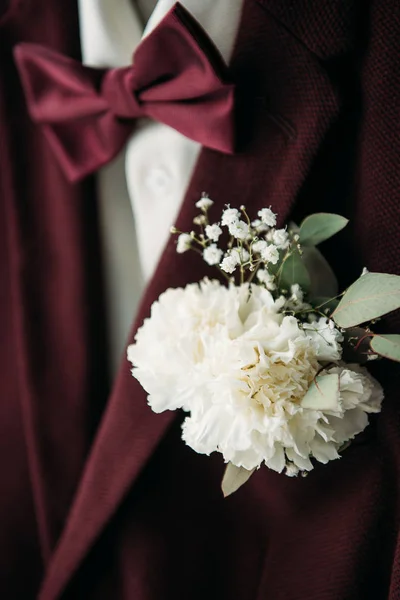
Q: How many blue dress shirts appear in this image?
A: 0